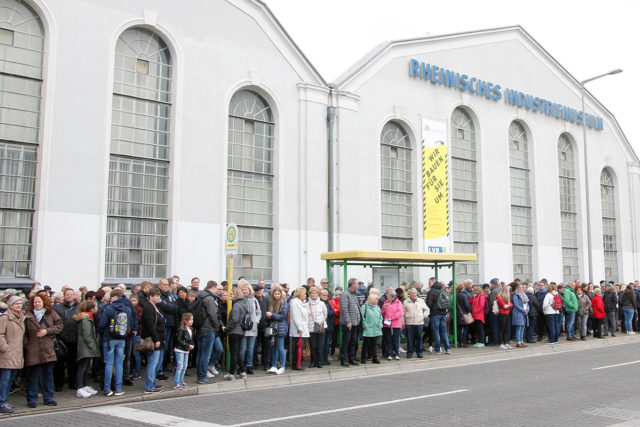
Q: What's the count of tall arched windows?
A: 8